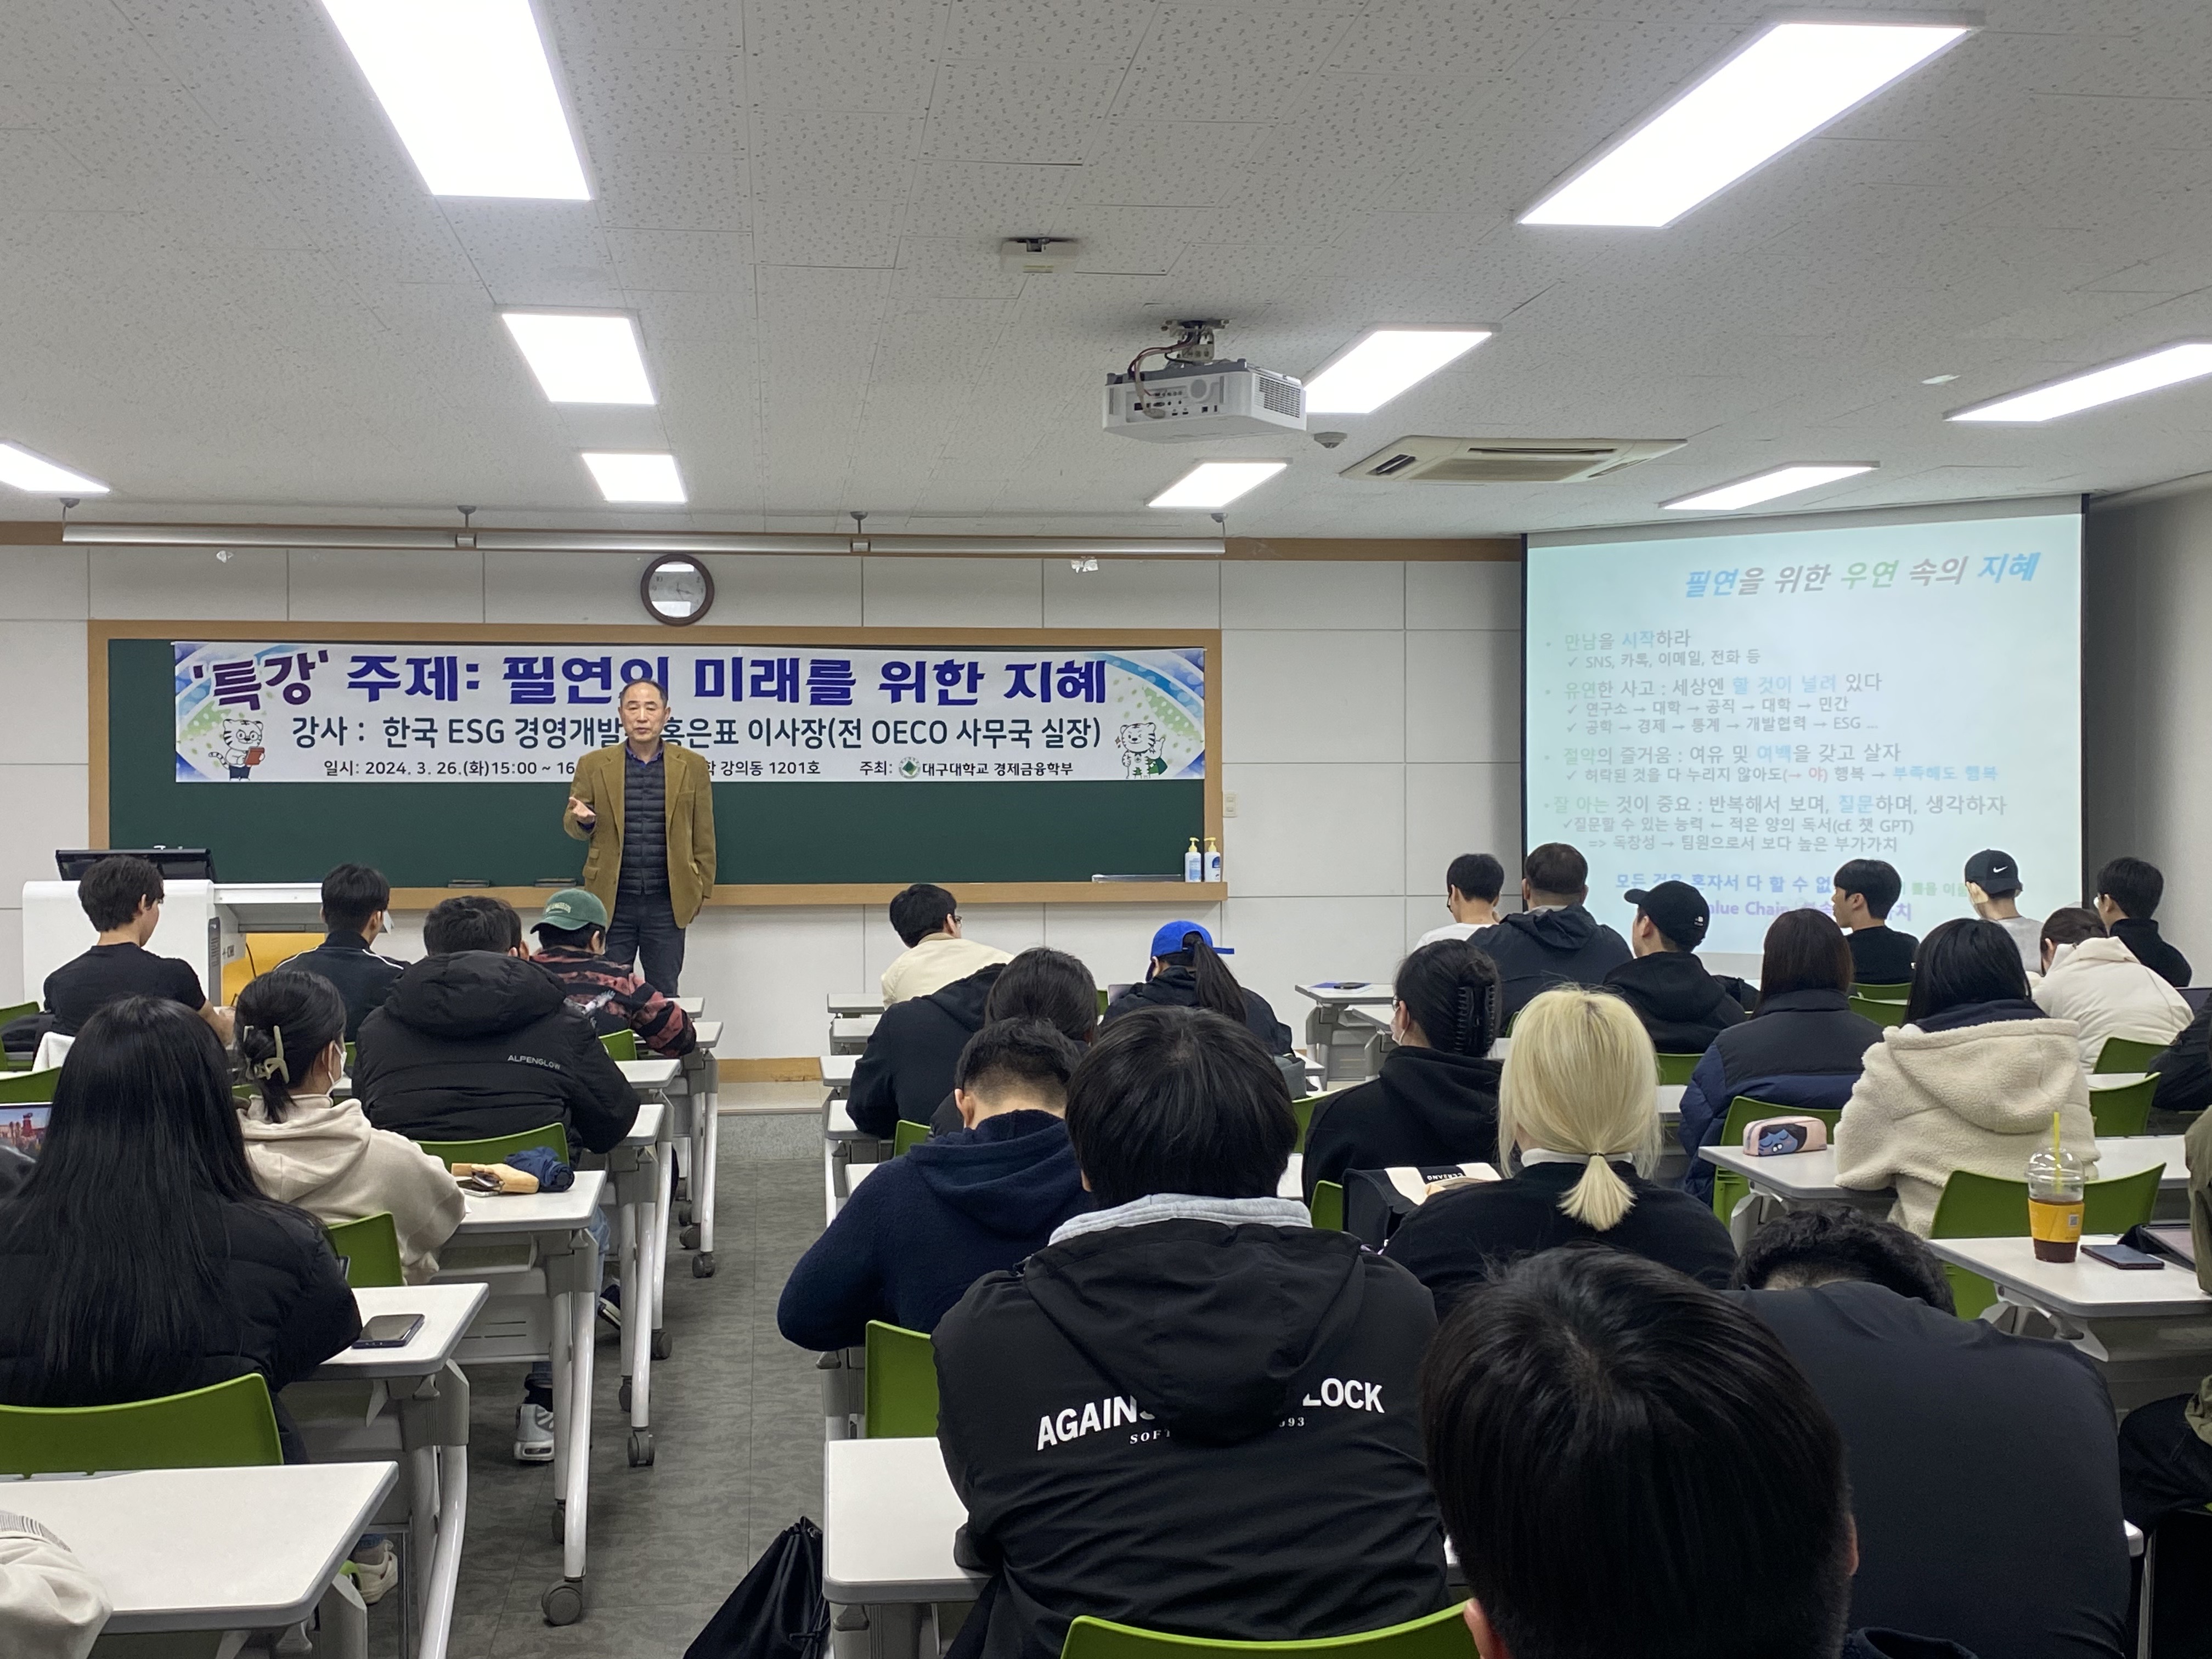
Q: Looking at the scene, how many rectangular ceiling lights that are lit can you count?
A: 9